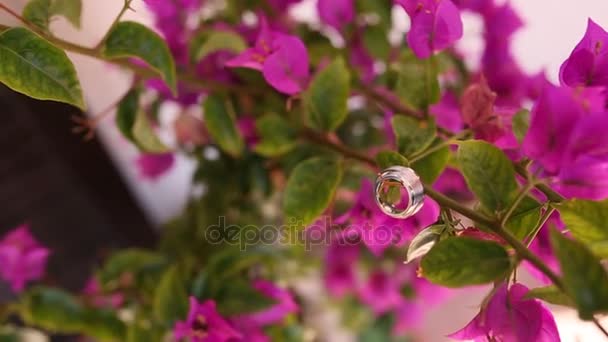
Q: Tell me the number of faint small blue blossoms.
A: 0